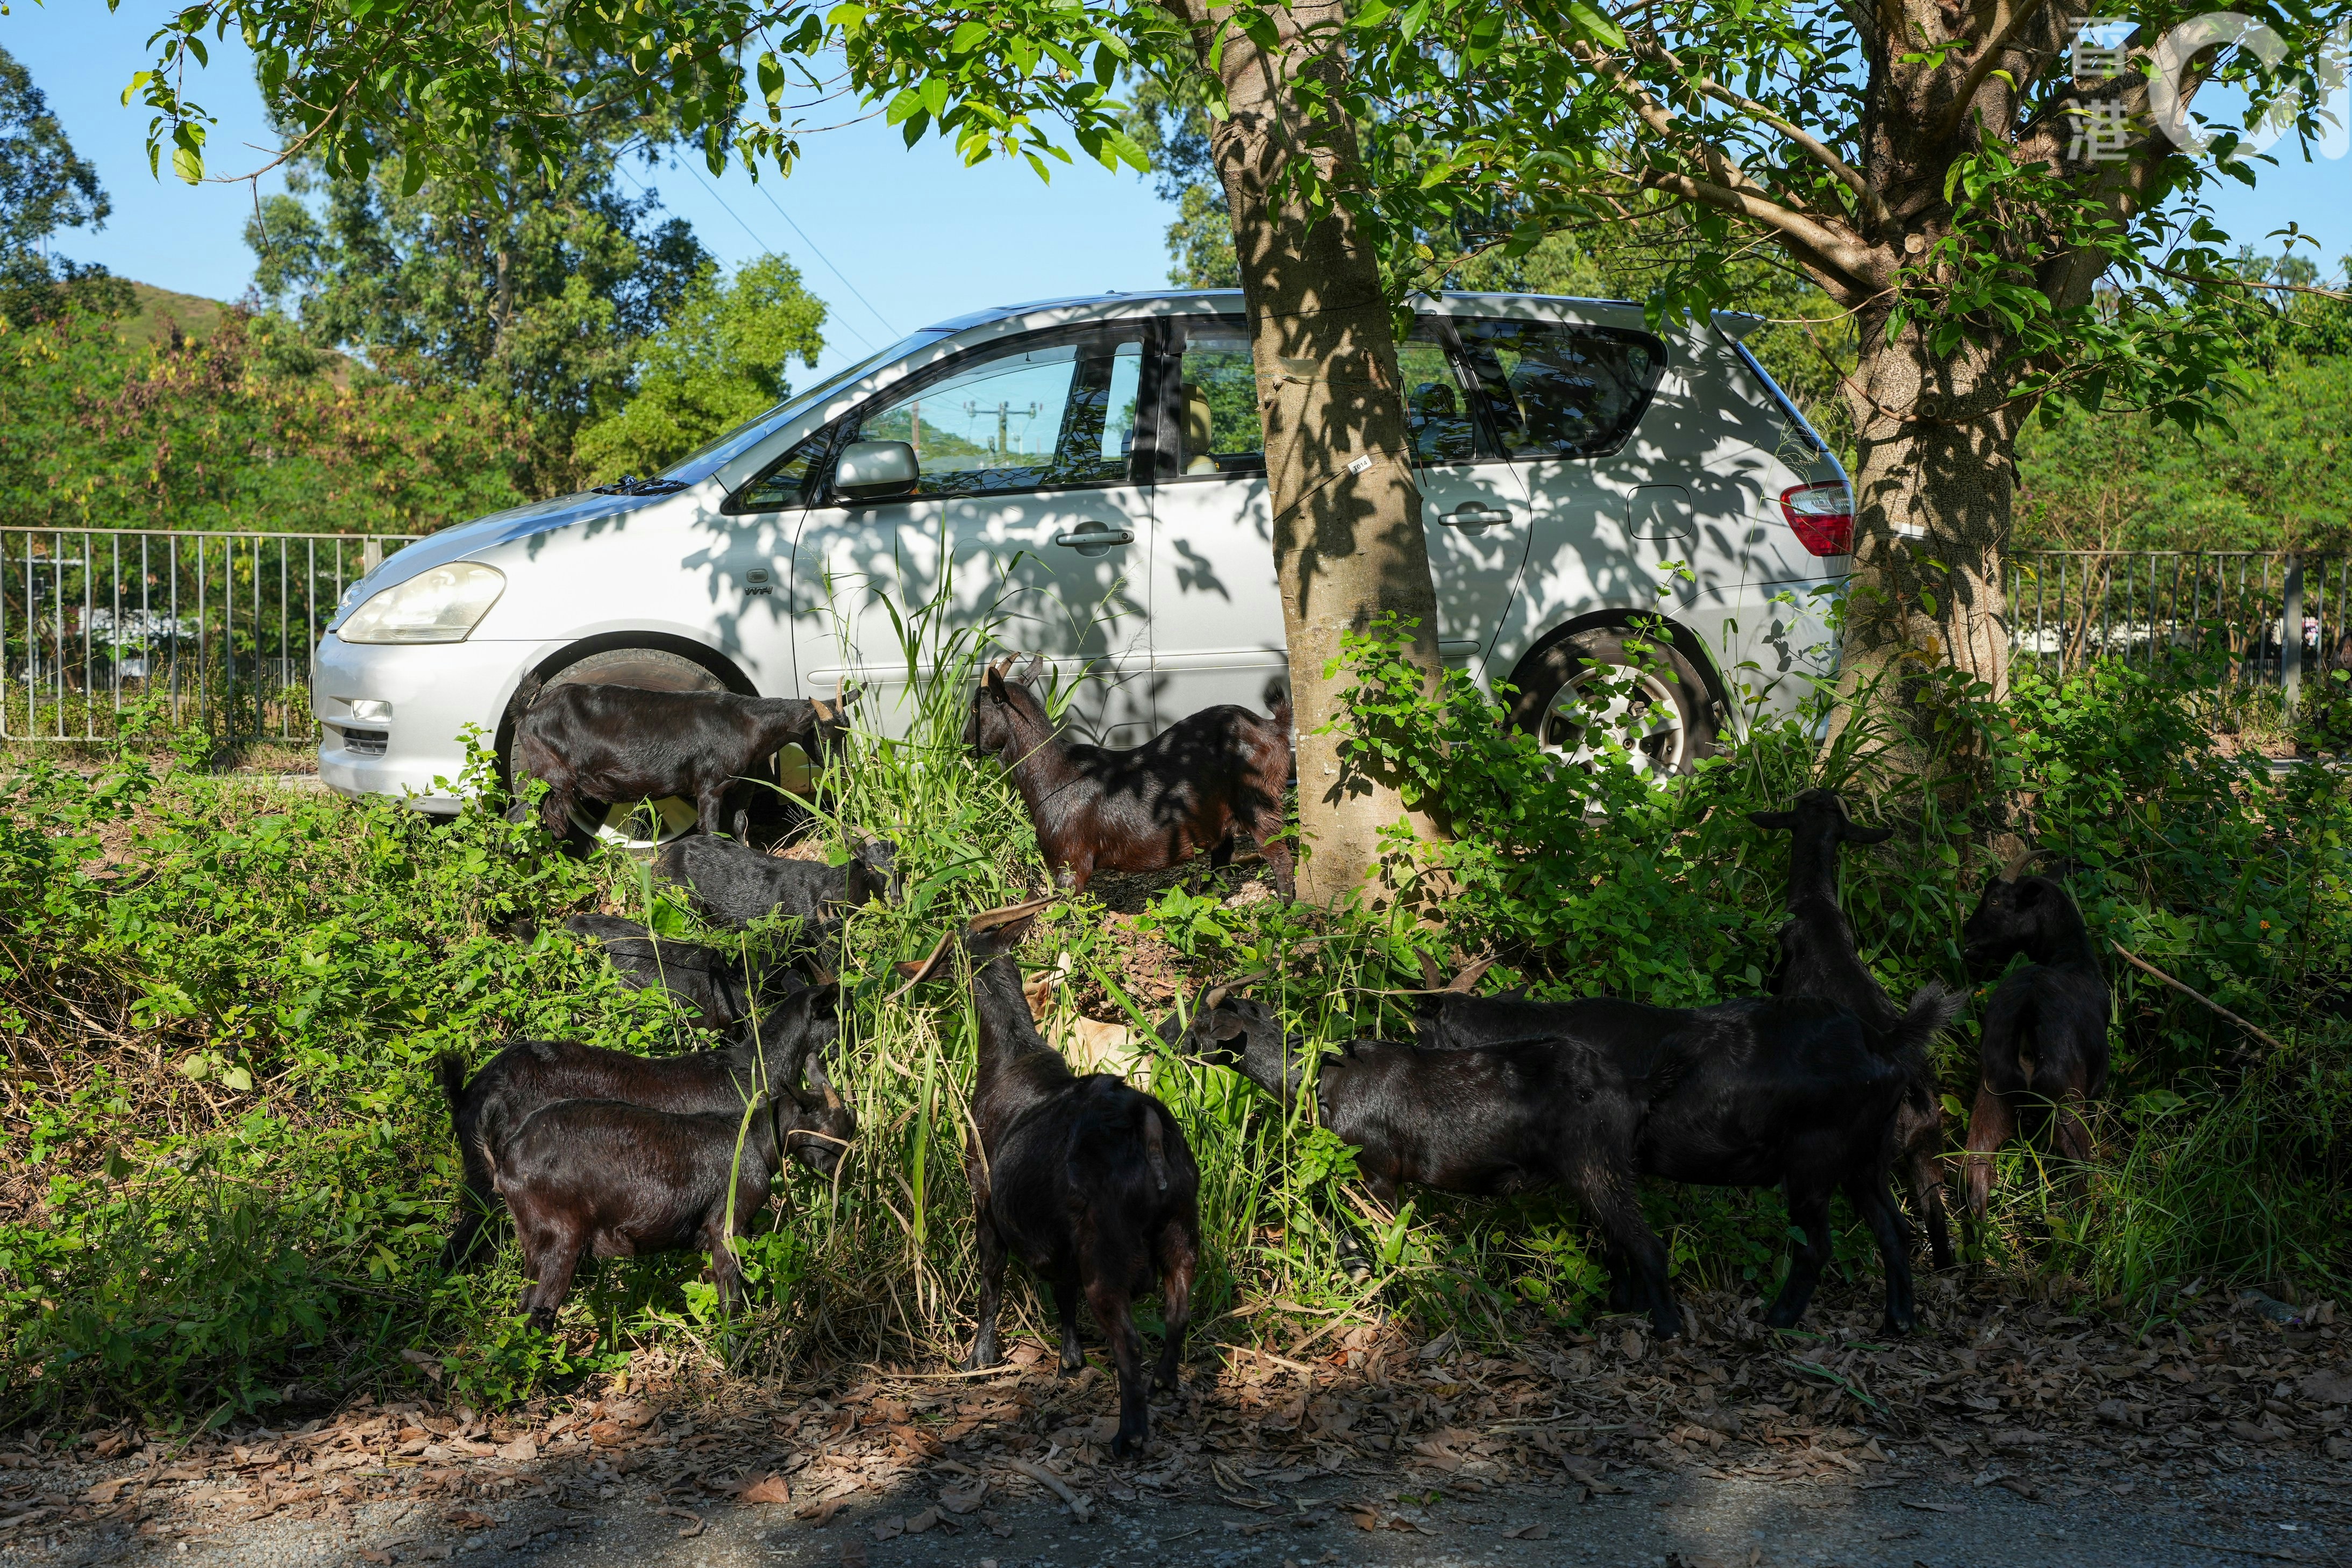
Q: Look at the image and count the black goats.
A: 11